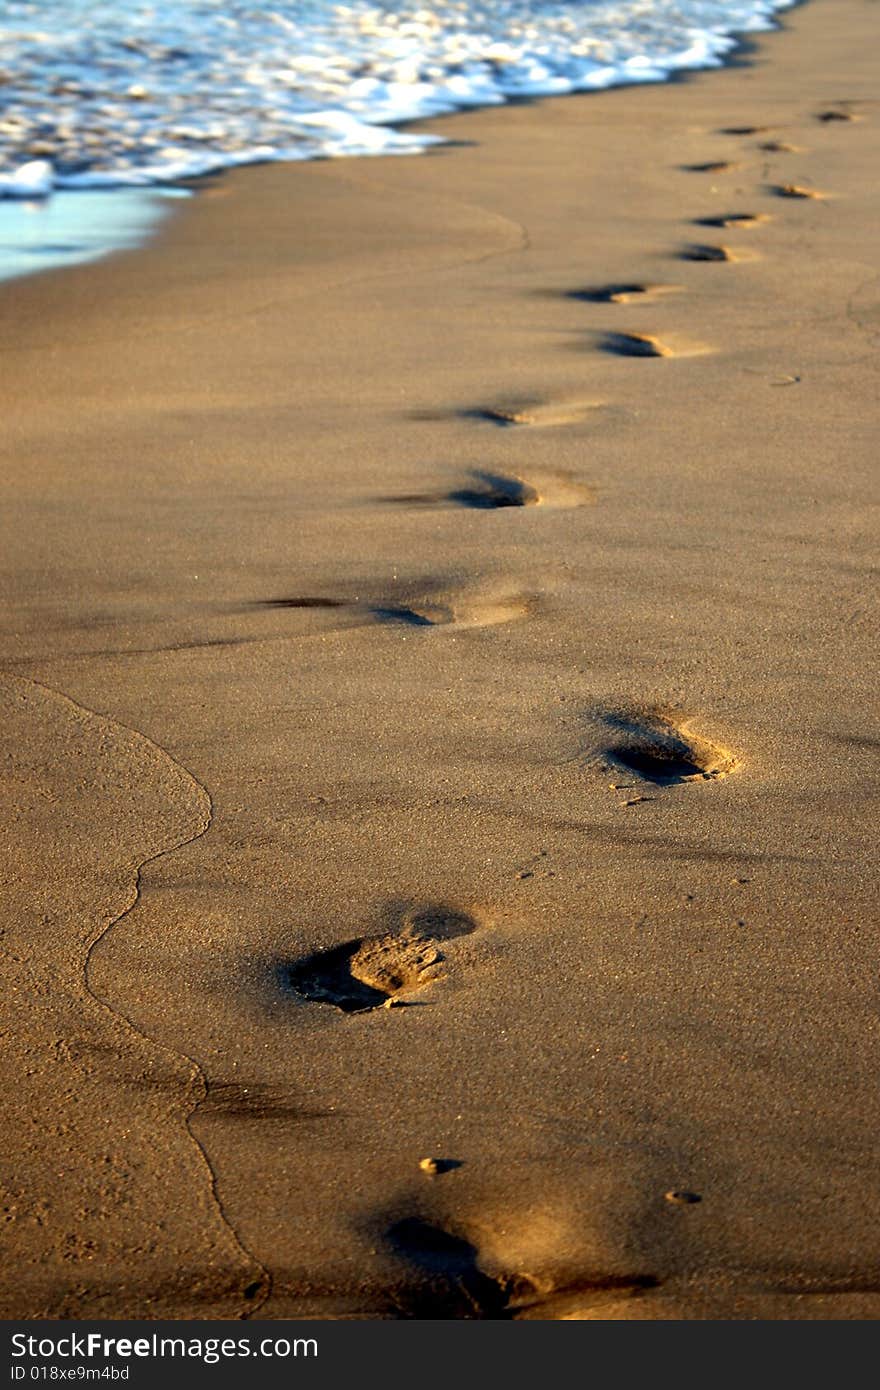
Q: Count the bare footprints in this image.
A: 15